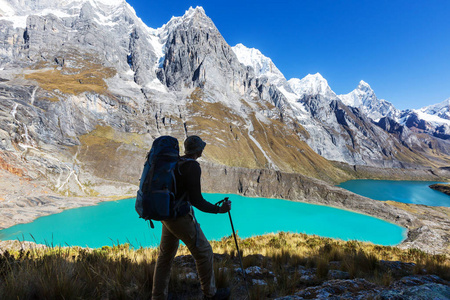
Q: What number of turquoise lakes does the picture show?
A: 2